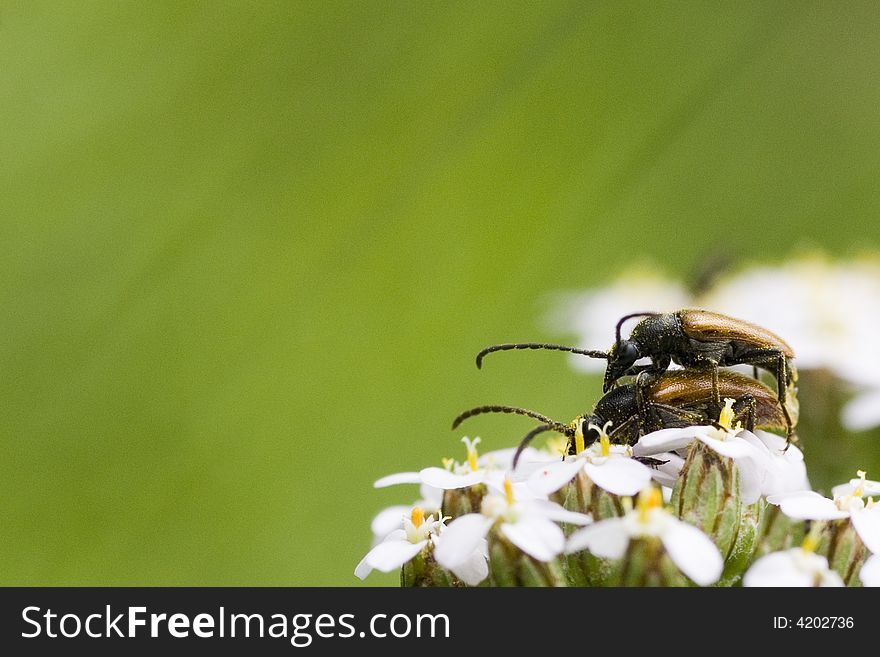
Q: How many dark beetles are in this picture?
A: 2